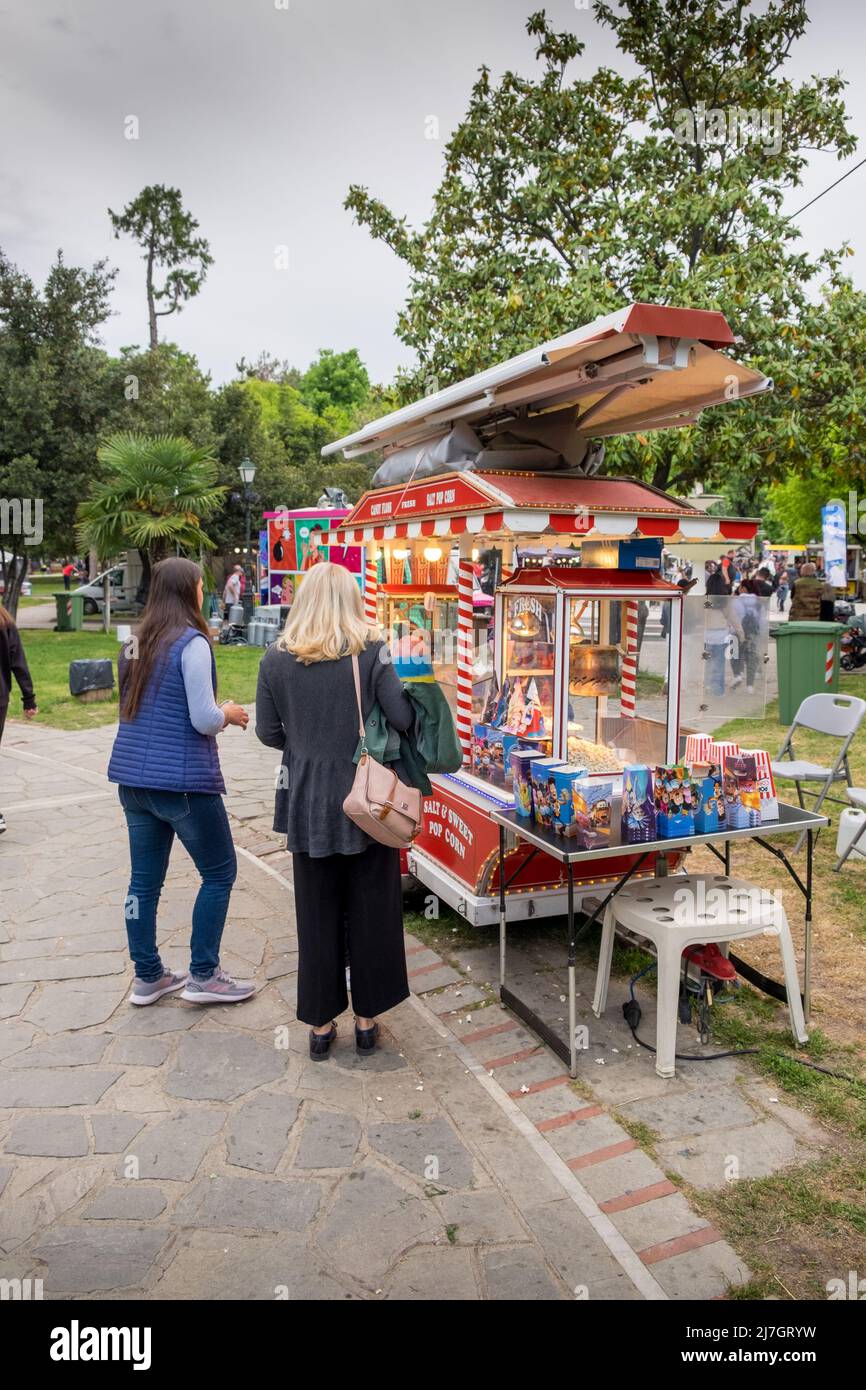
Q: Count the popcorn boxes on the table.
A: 11